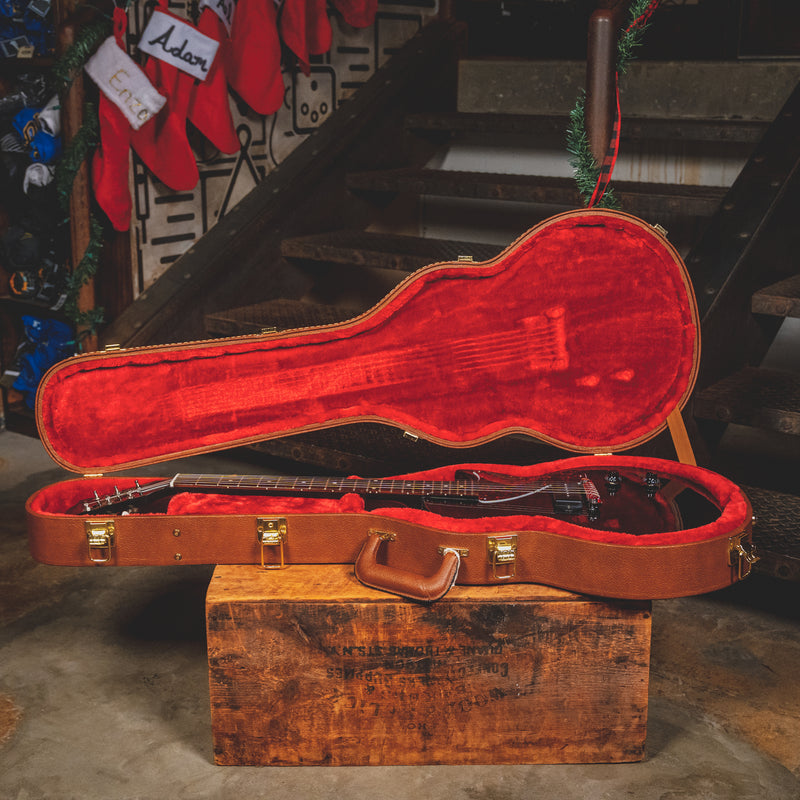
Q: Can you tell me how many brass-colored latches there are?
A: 4